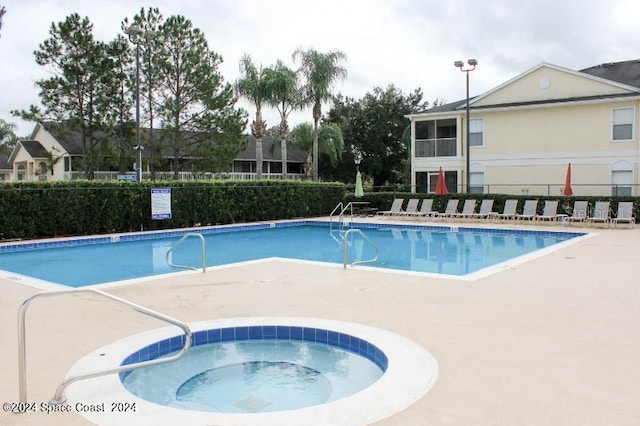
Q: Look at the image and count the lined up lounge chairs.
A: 12